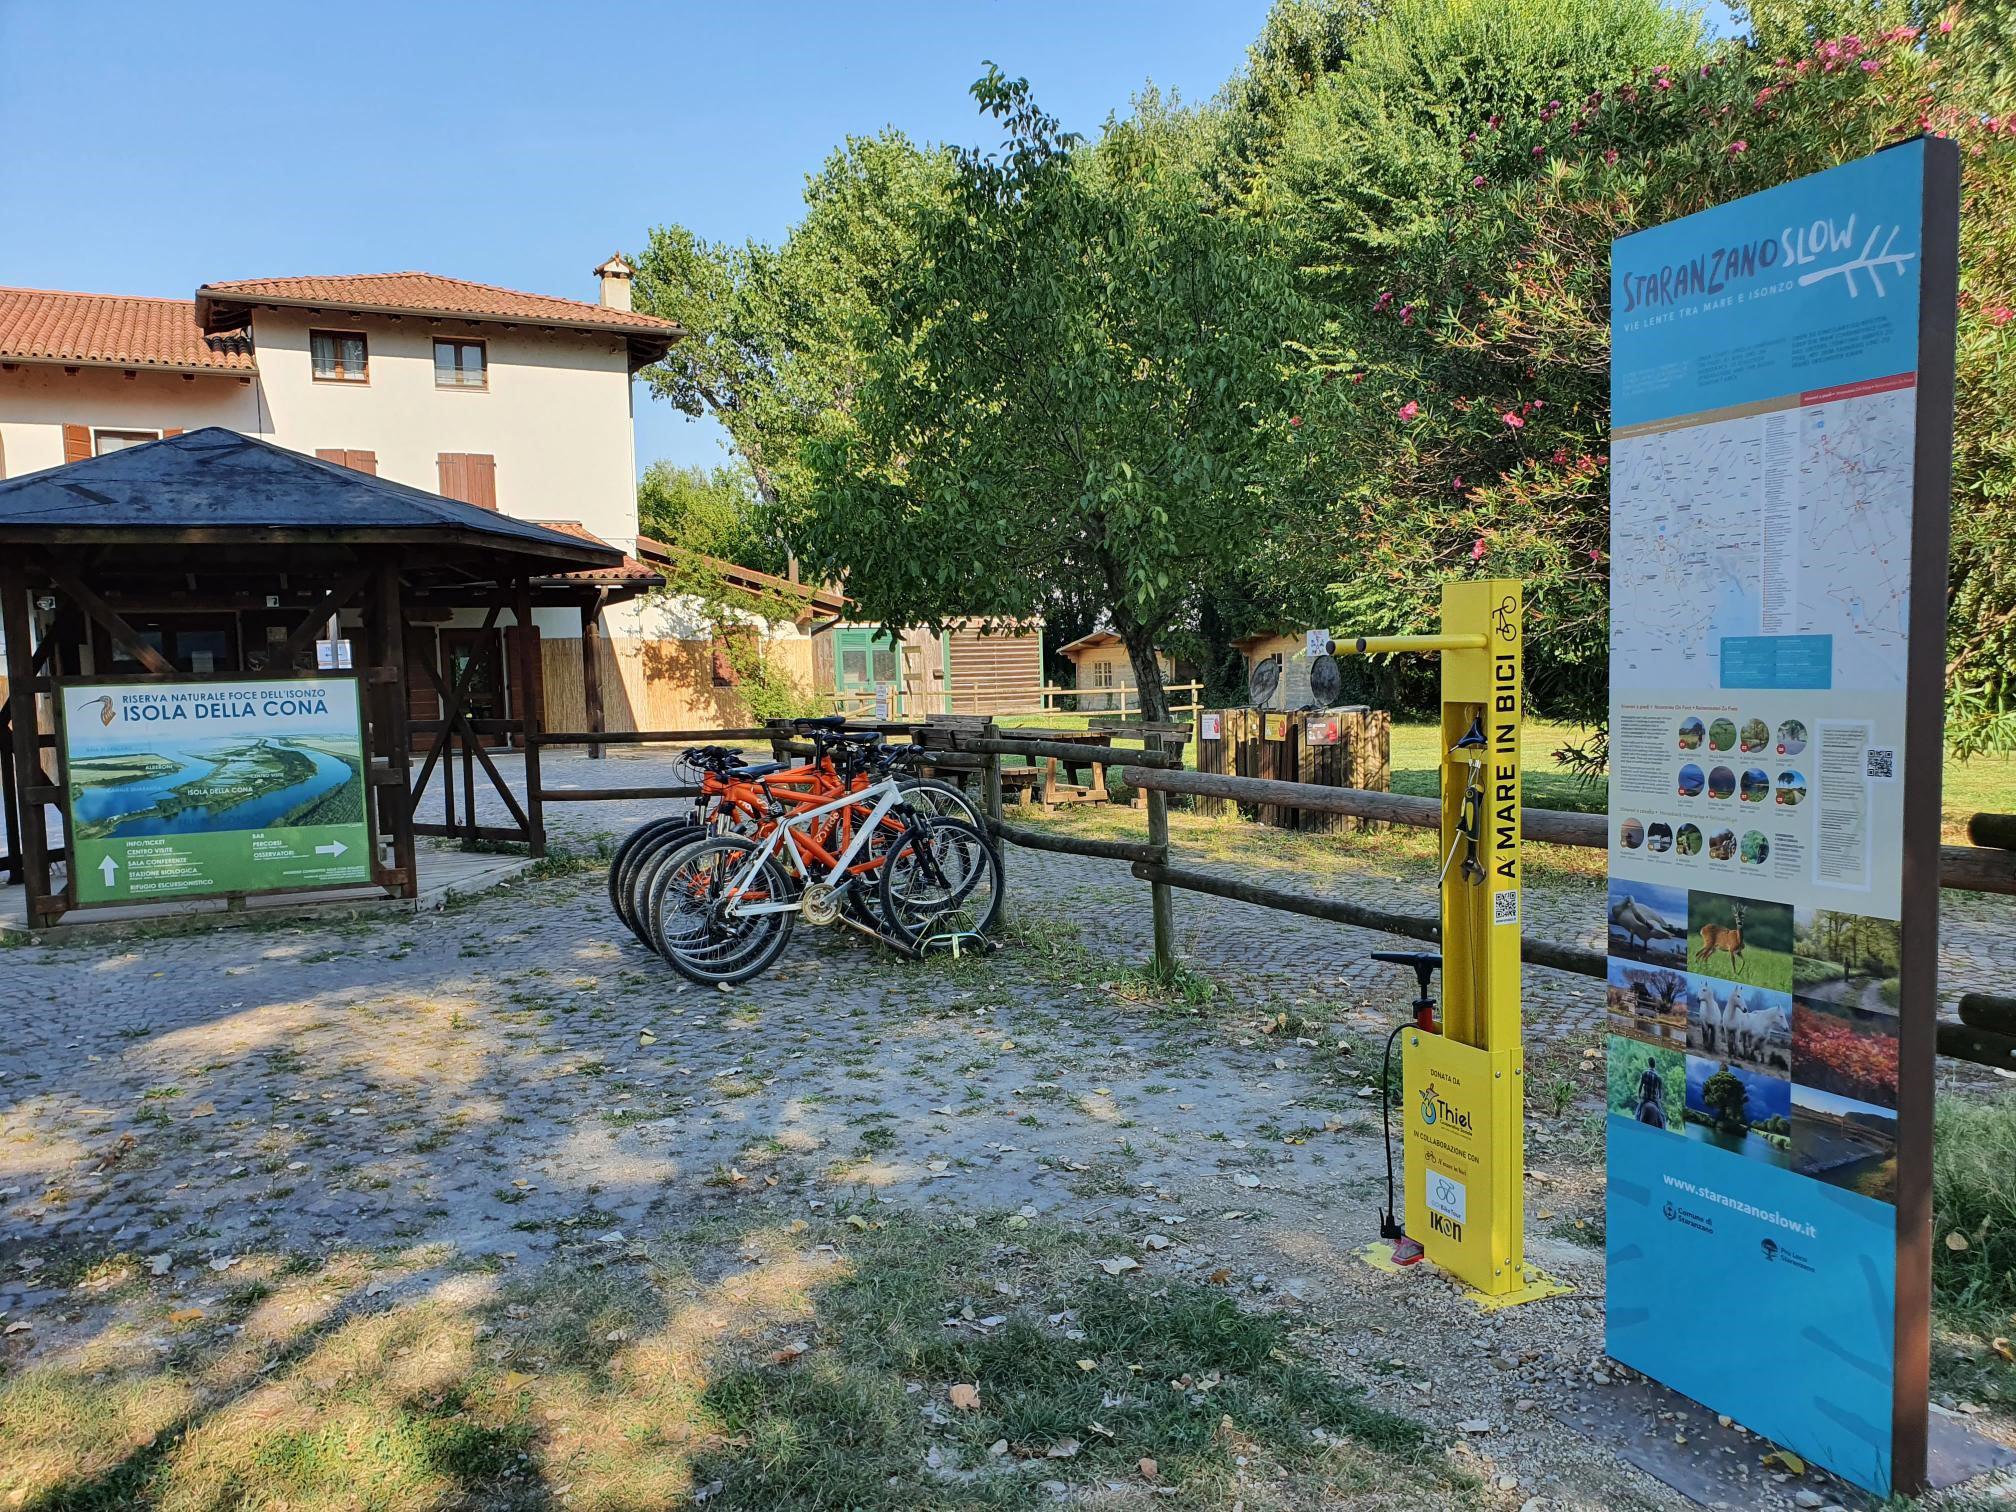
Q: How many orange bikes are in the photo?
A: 4